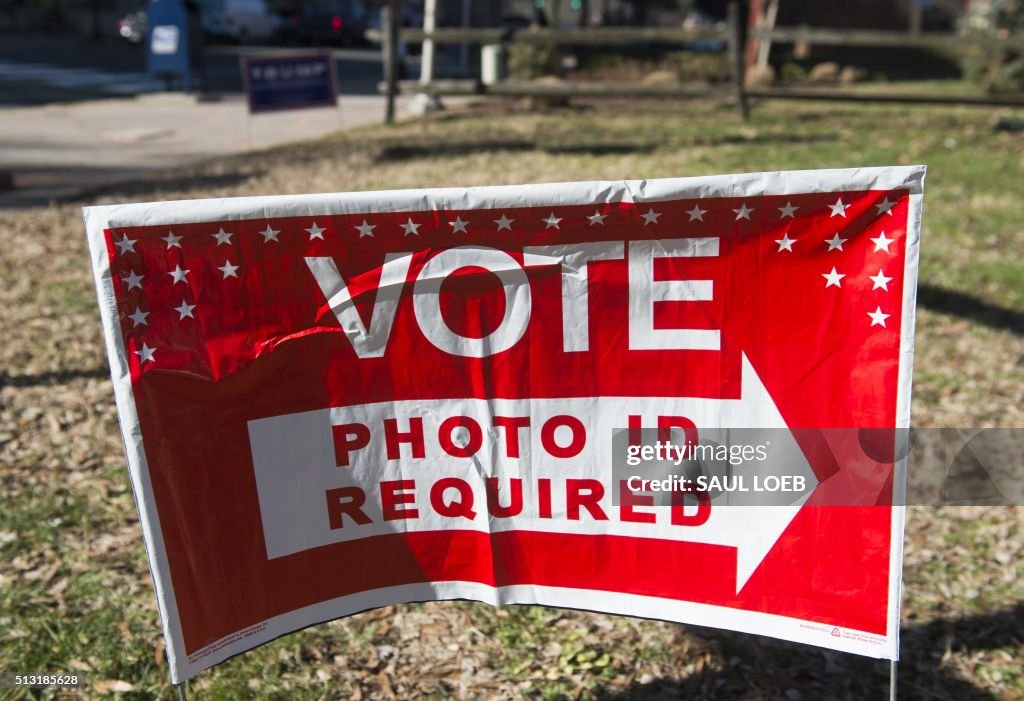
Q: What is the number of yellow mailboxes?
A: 0